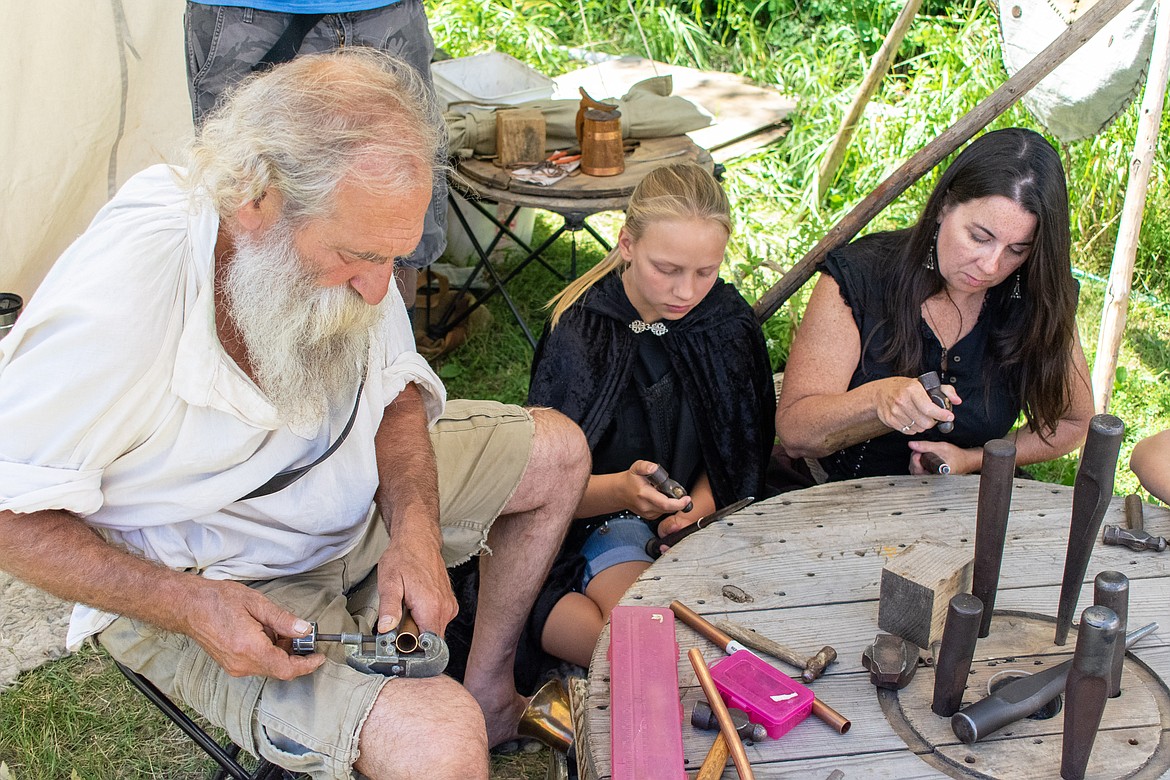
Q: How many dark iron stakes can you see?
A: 6